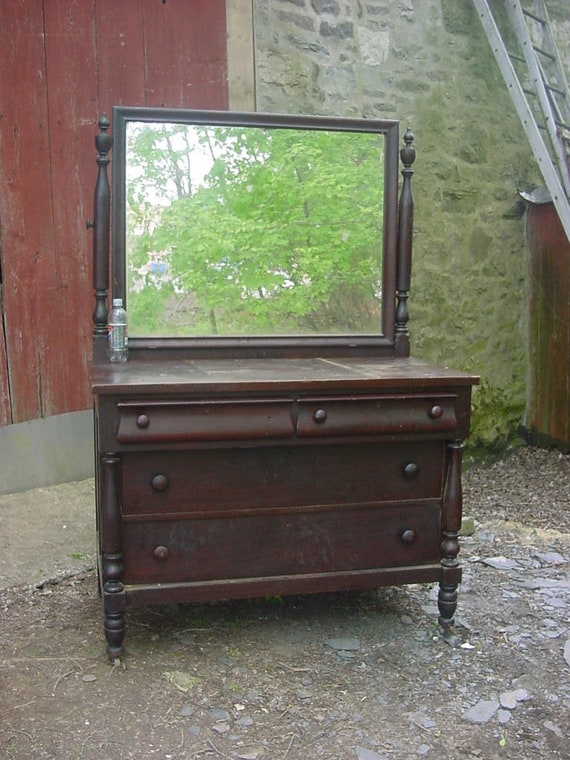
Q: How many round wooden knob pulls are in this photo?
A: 7